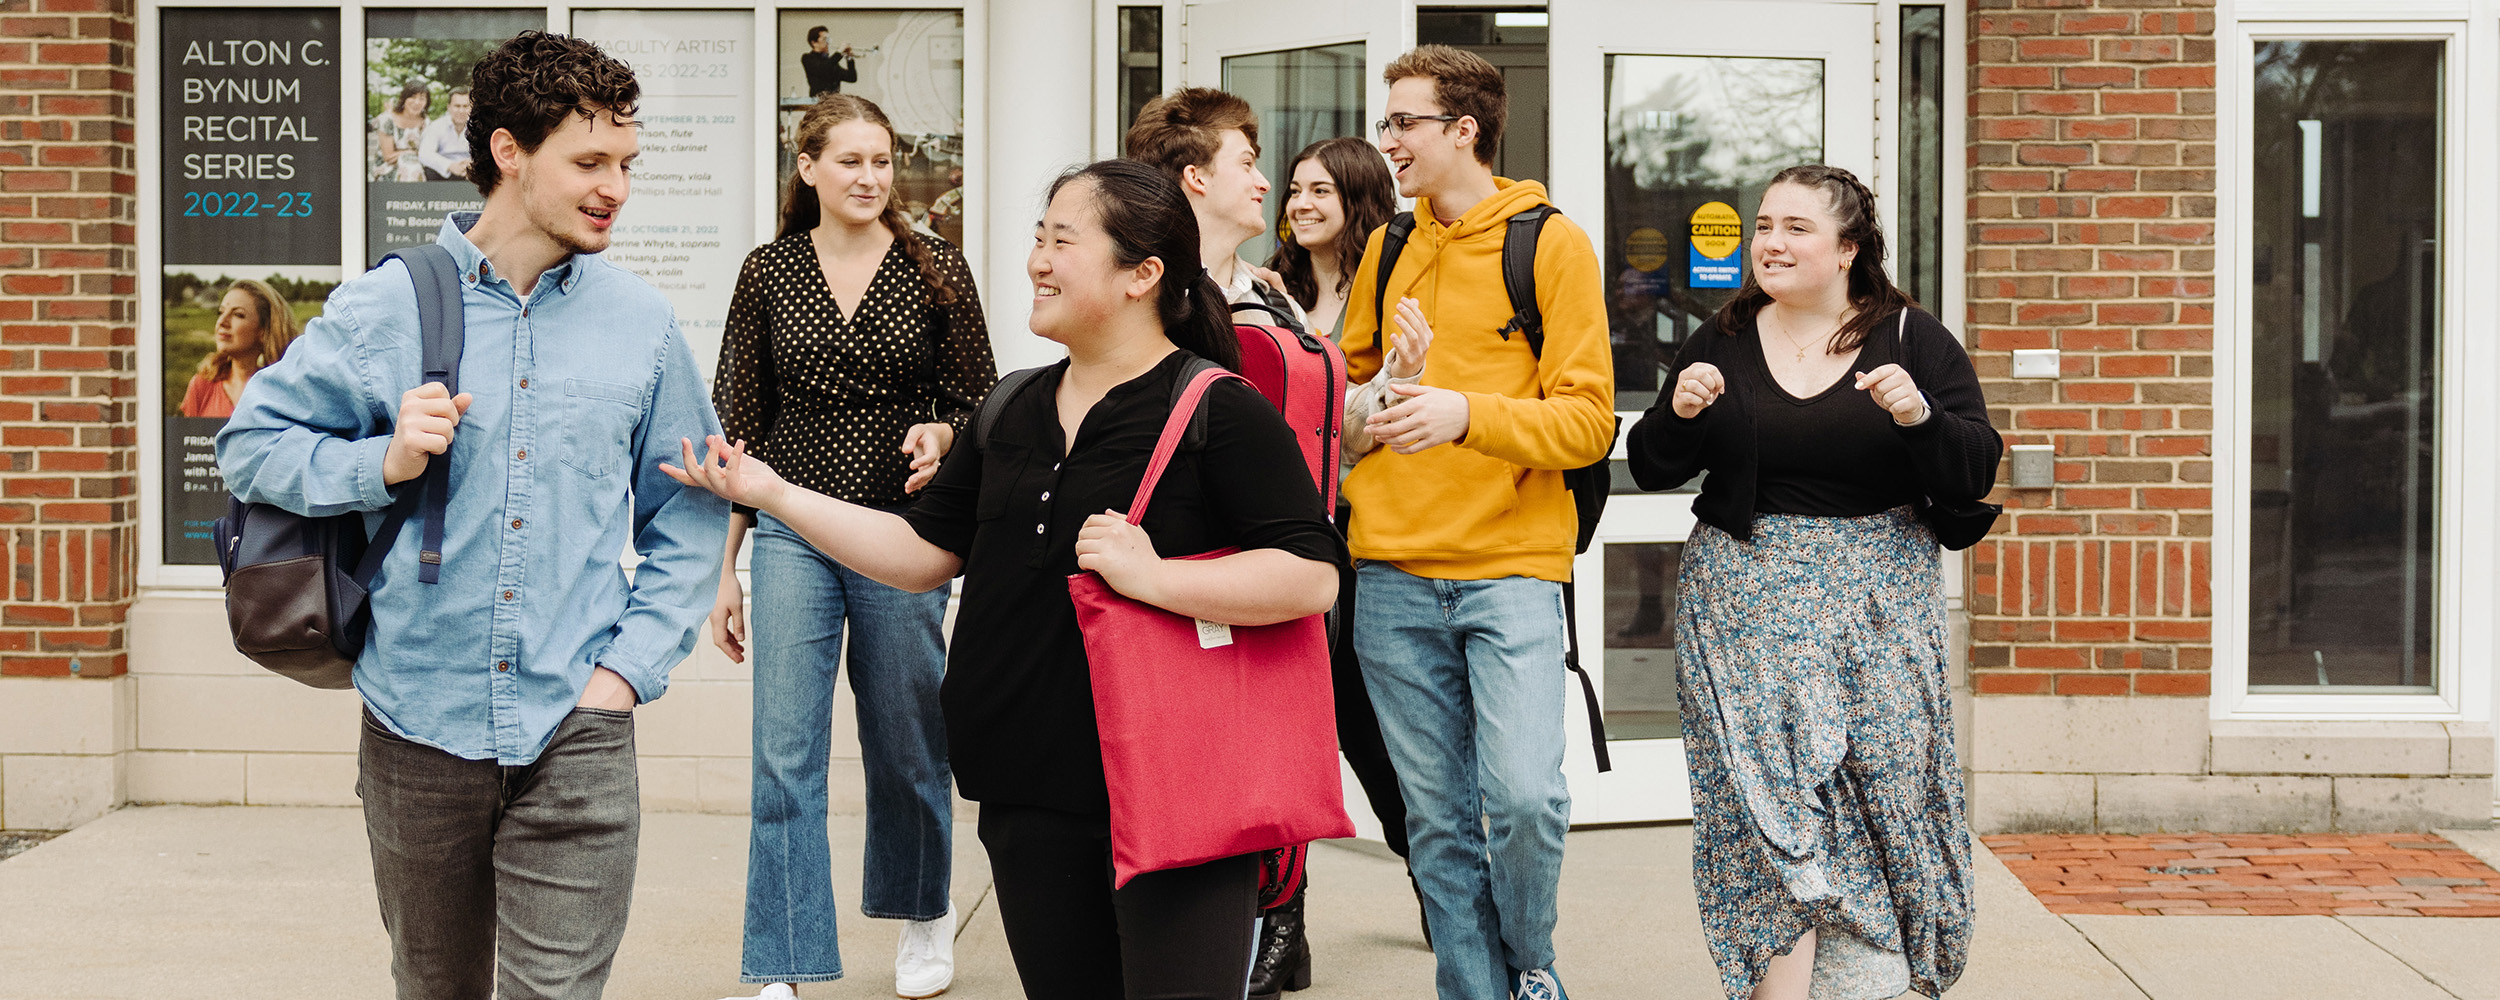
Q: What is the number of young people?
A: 7